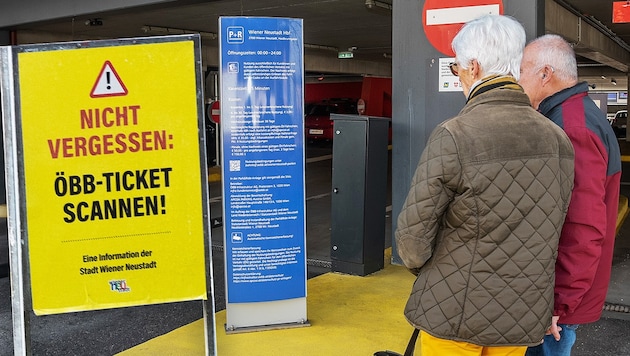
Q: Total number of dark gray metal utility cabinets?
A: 1